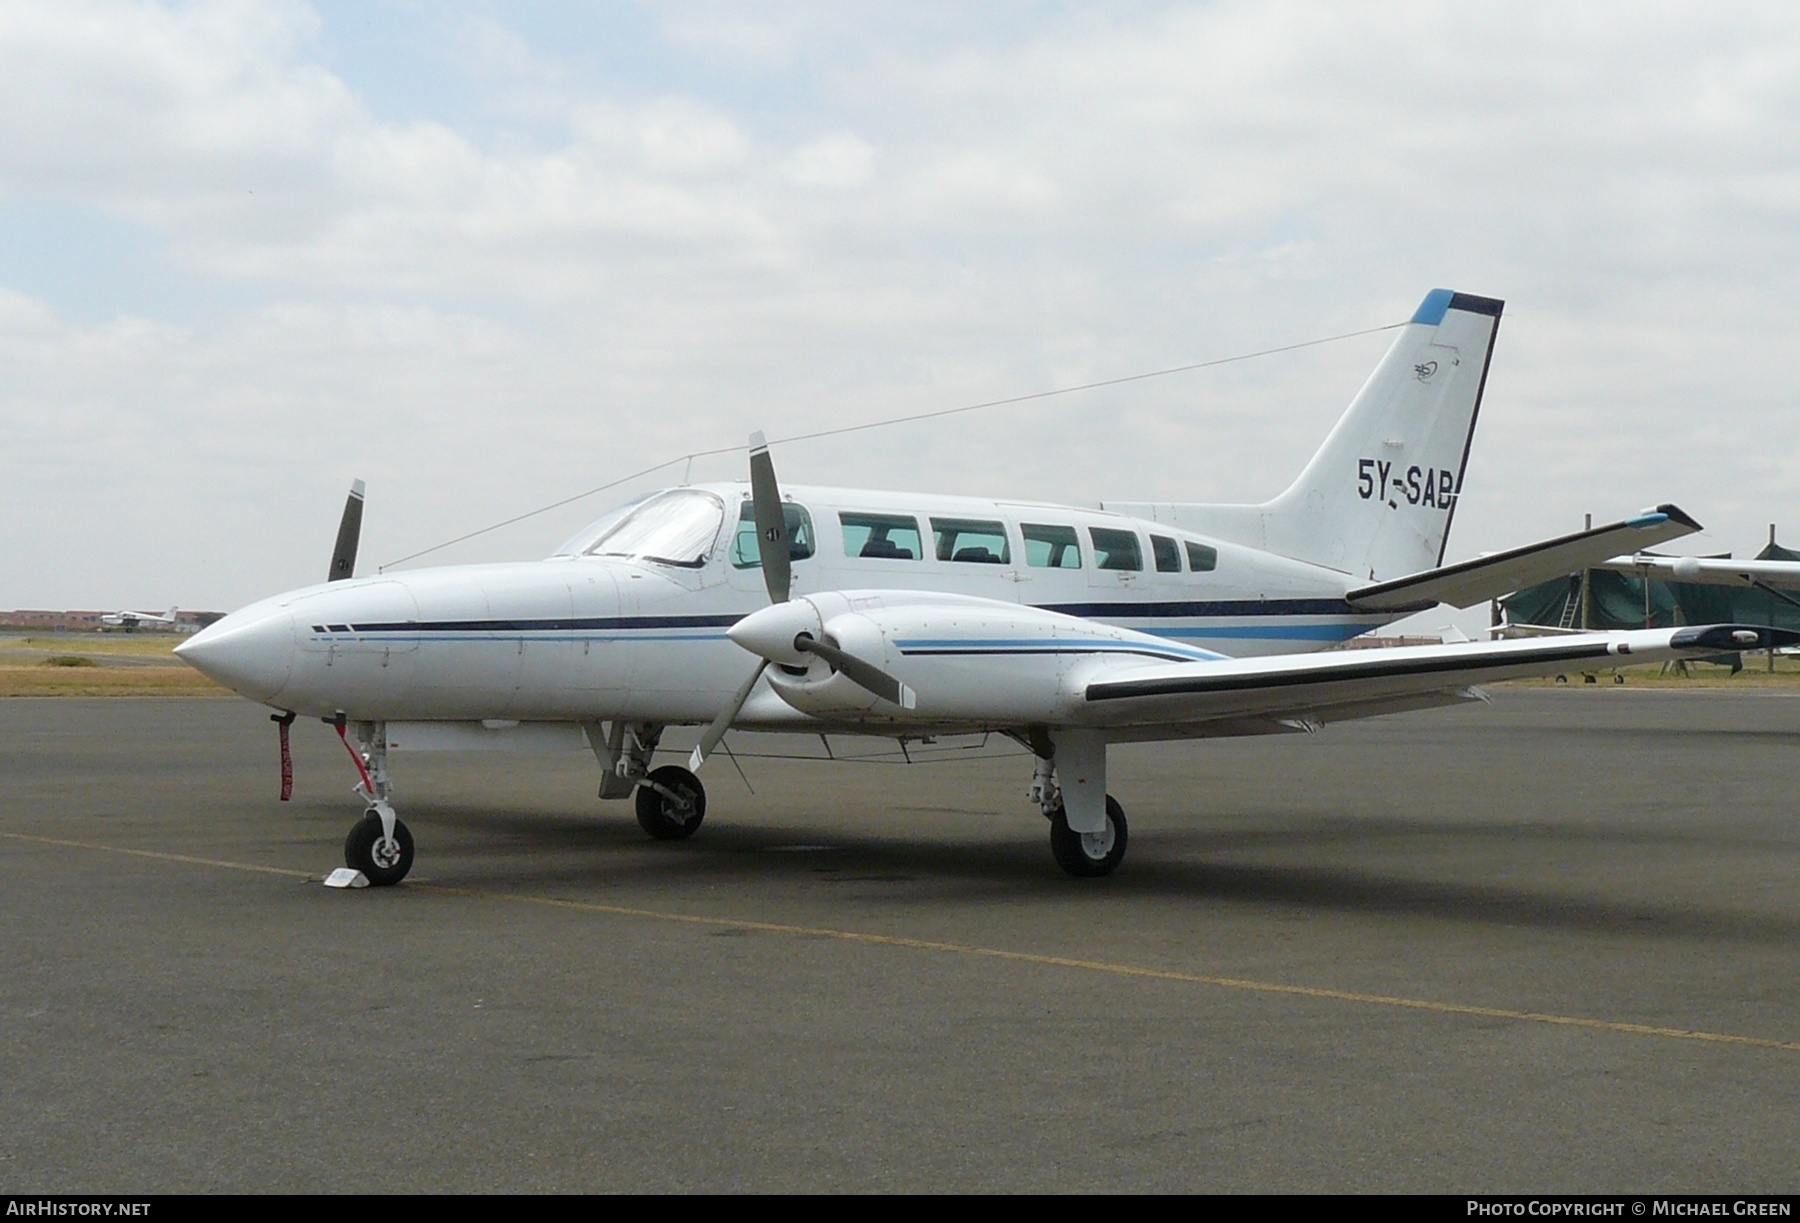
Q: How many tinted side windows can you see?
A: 7